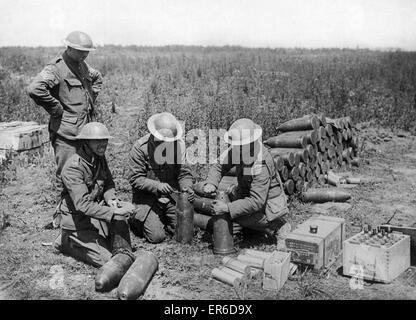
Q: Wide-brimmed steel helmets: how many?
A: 4